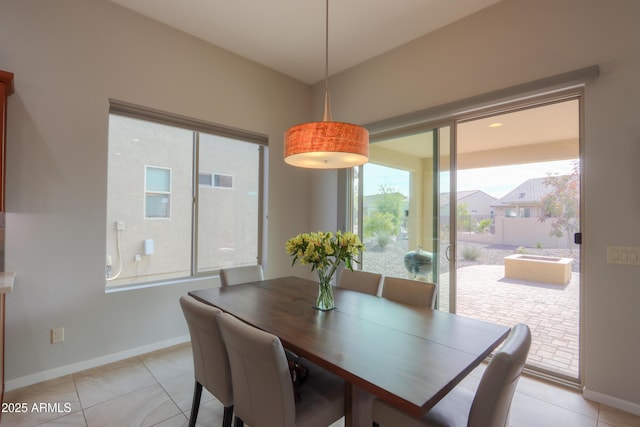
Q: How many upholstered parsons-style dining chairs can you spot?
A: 6